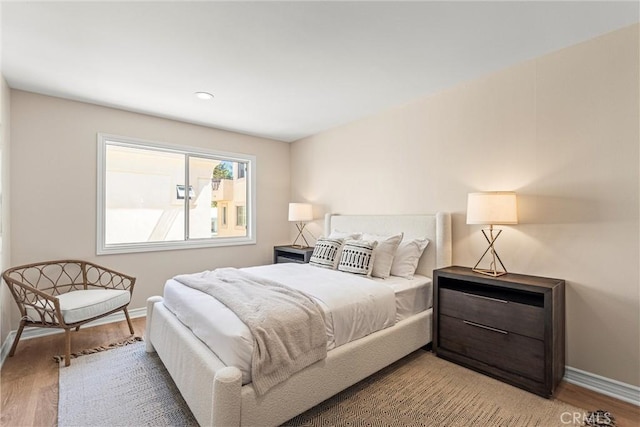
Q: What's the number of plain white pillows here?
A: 3